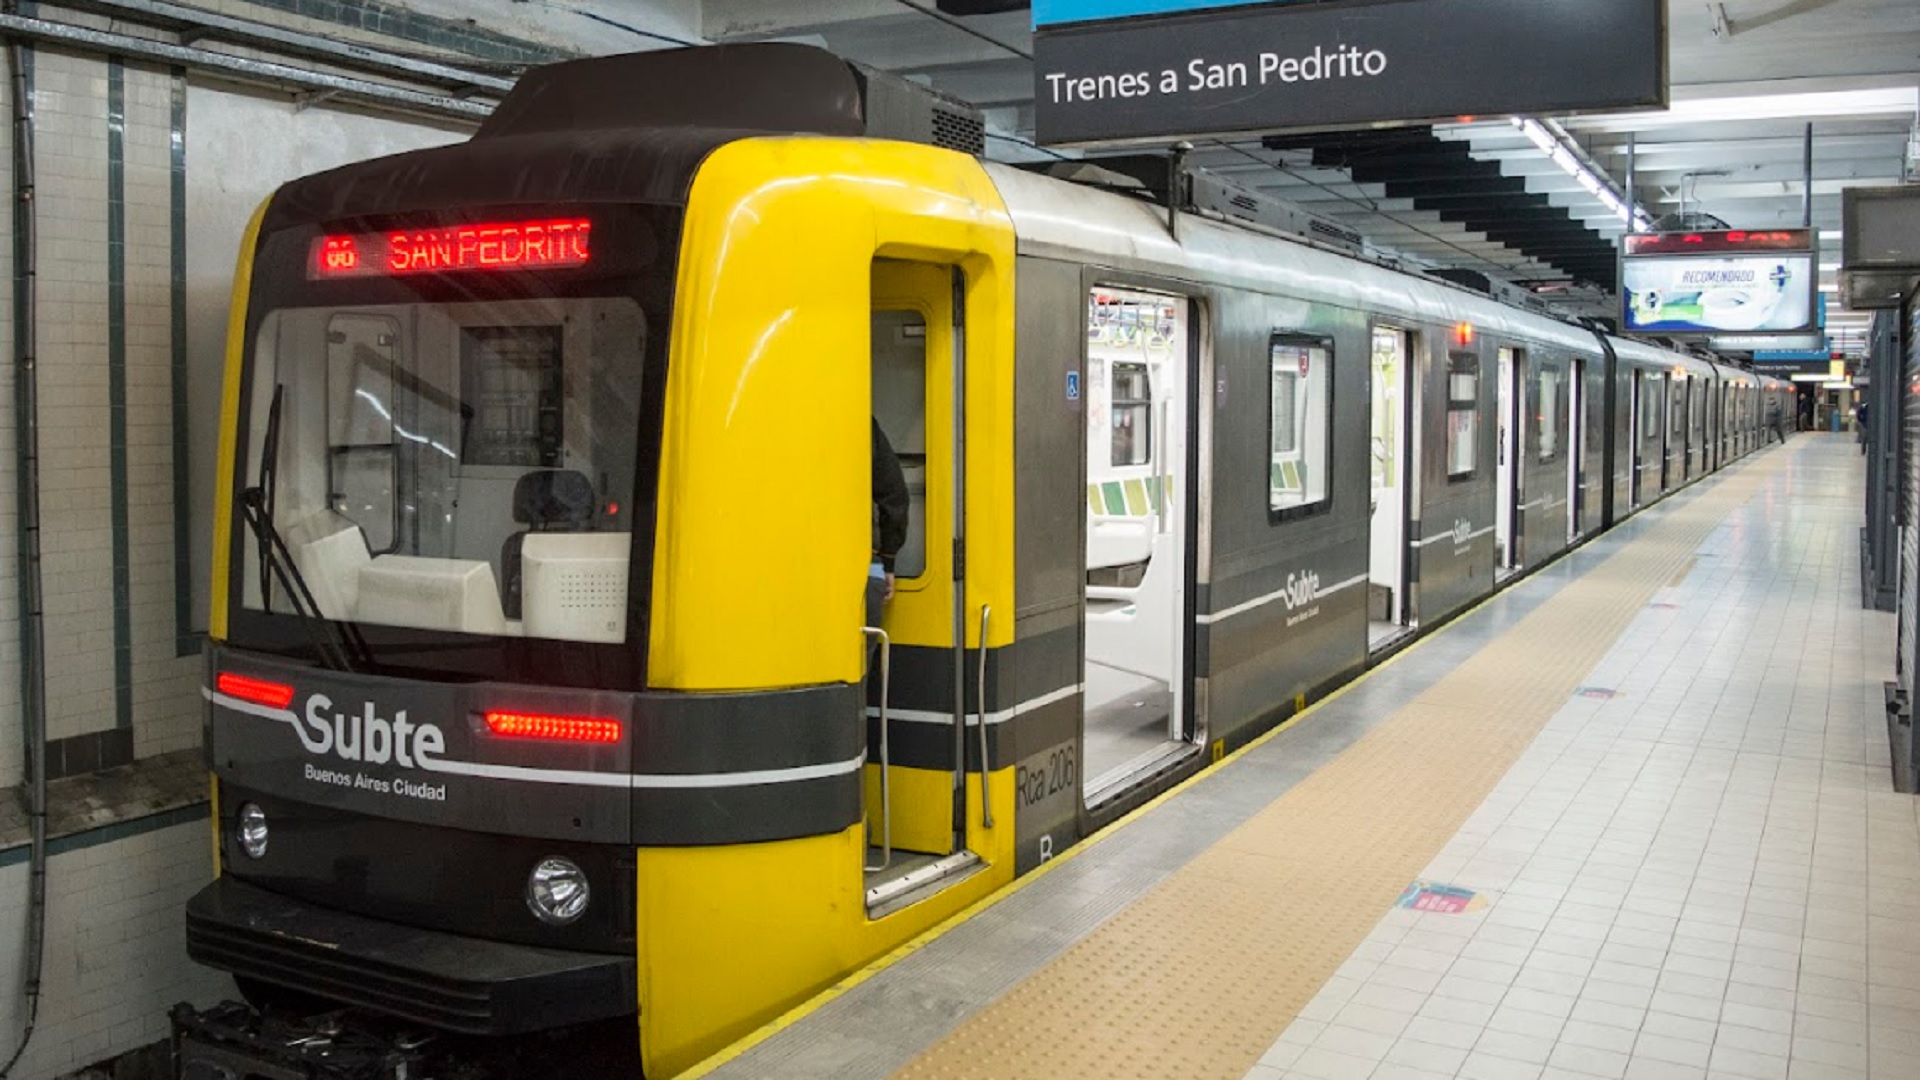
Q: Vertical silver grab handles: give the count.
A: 2